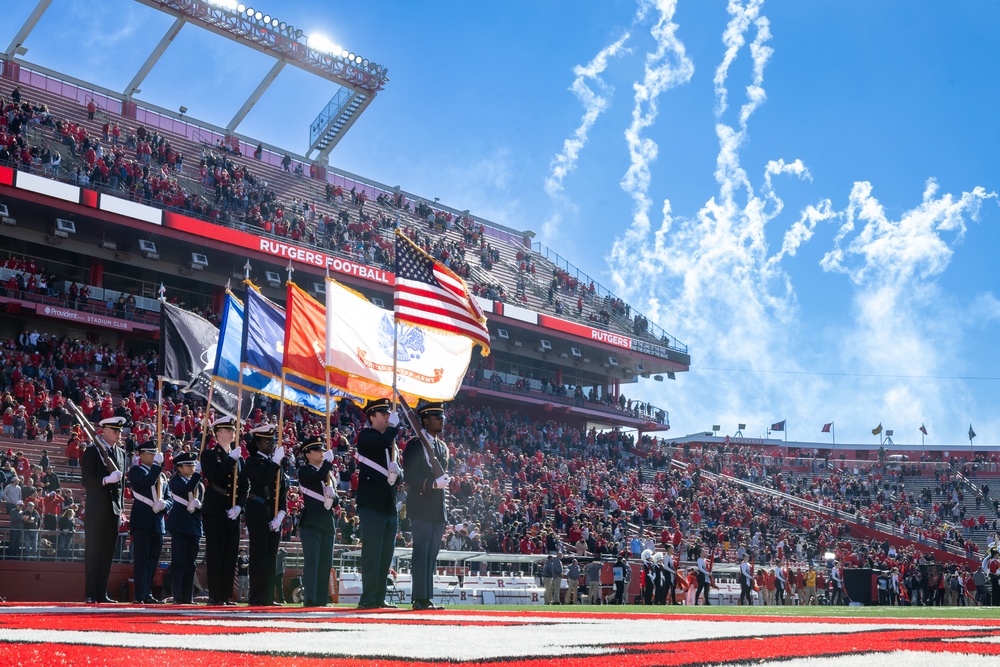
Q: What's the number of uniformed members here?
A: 8